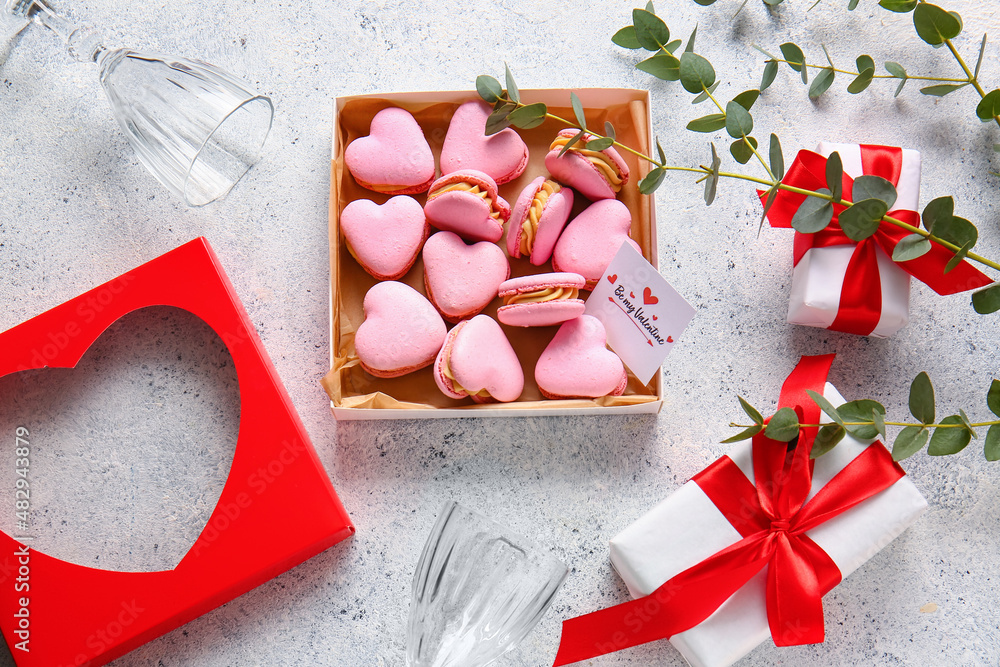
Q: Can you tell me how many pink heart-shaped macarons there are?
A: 12